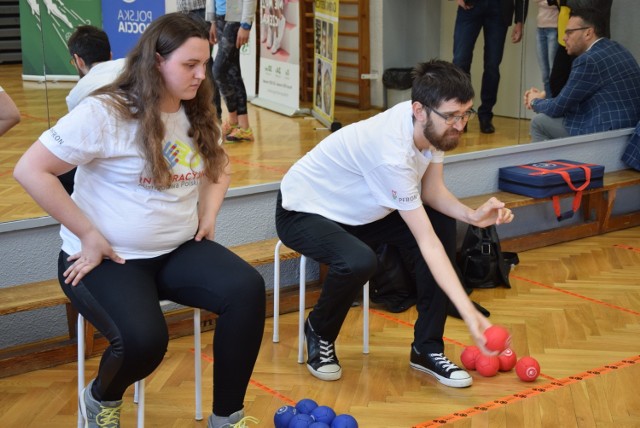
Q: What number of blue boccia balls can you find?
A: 6